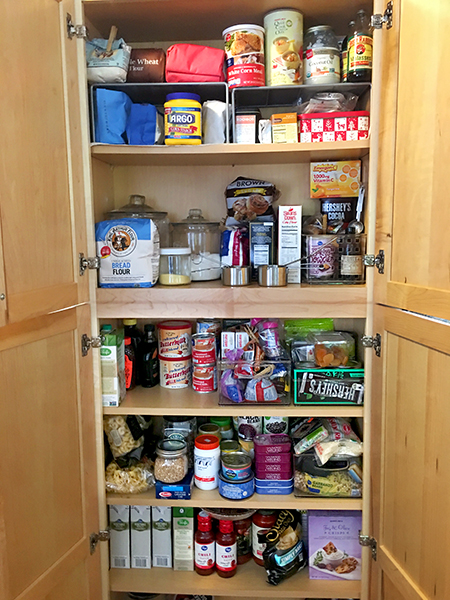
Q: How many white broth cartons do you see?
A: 3